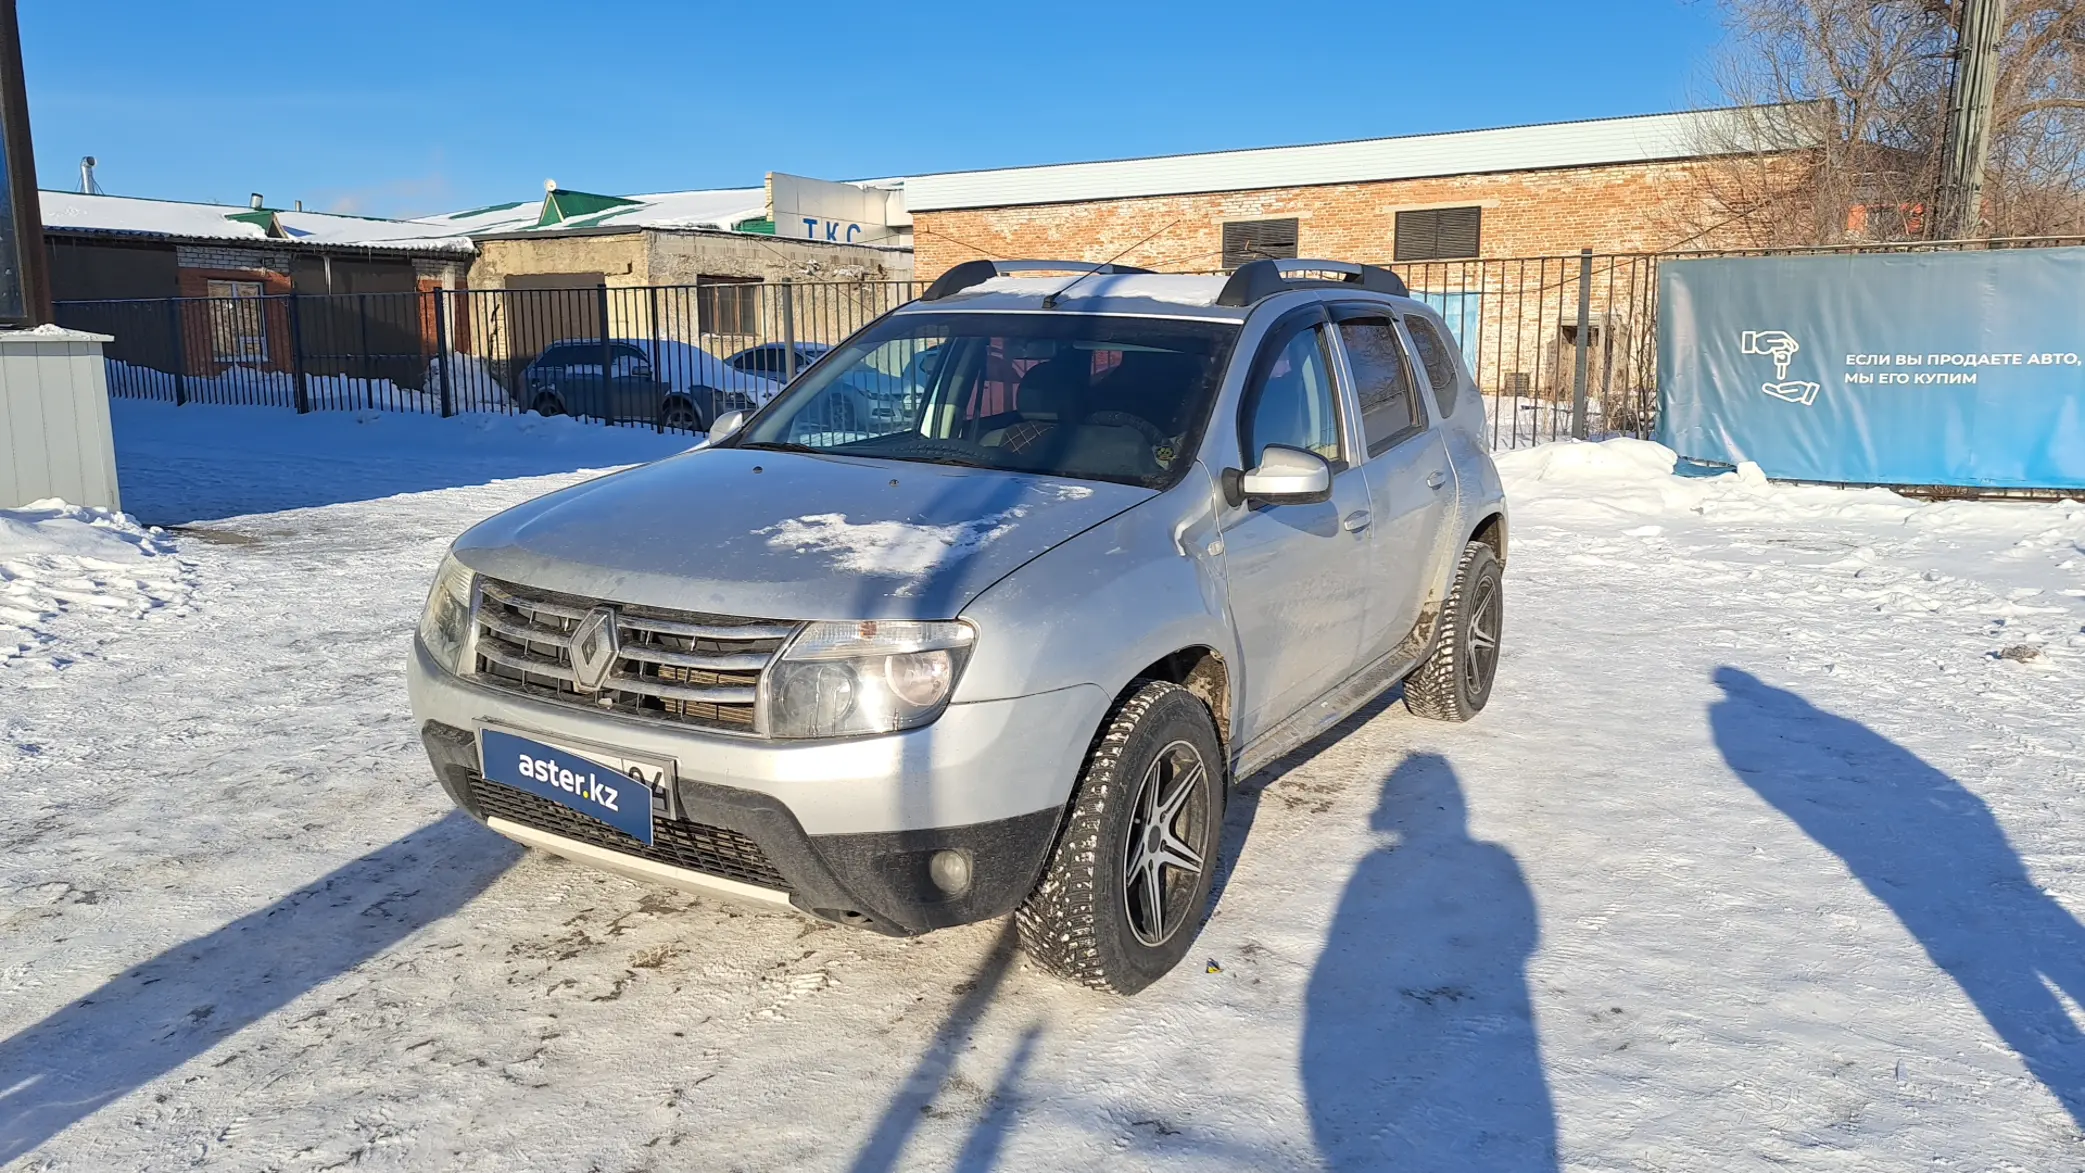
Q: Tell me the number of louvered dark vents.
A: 2